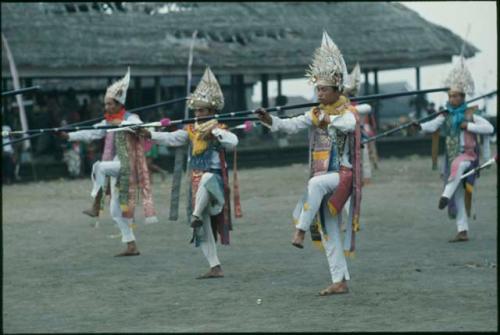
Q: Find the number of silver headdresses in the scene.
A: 5